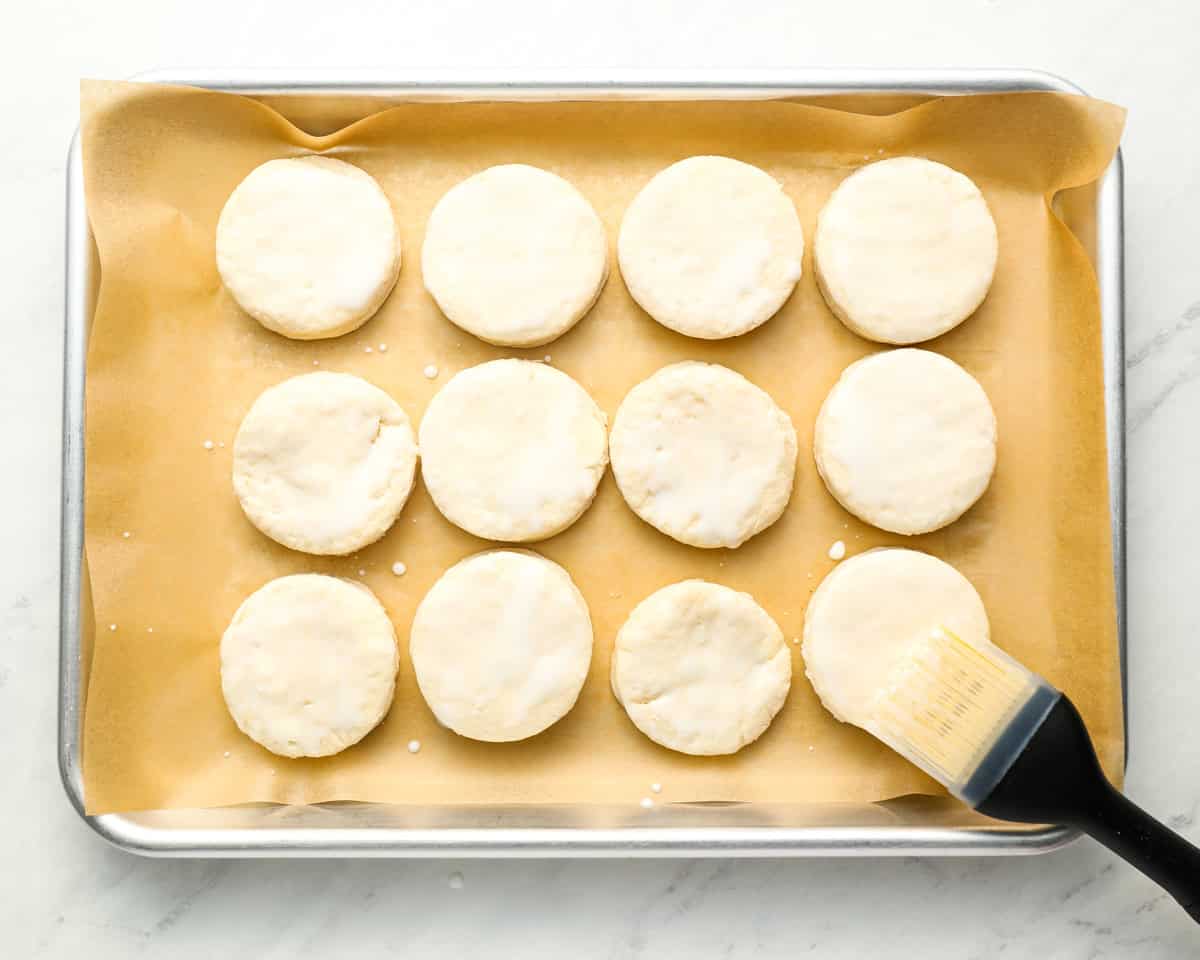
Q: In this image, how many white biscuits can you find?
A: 12